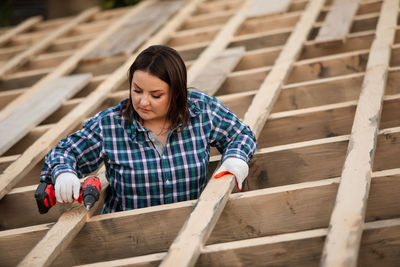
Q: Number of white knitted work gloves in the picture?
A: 2